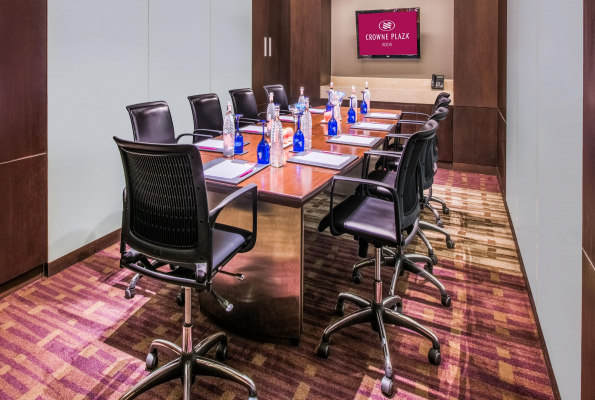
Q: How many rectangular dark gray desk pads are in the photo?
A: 9